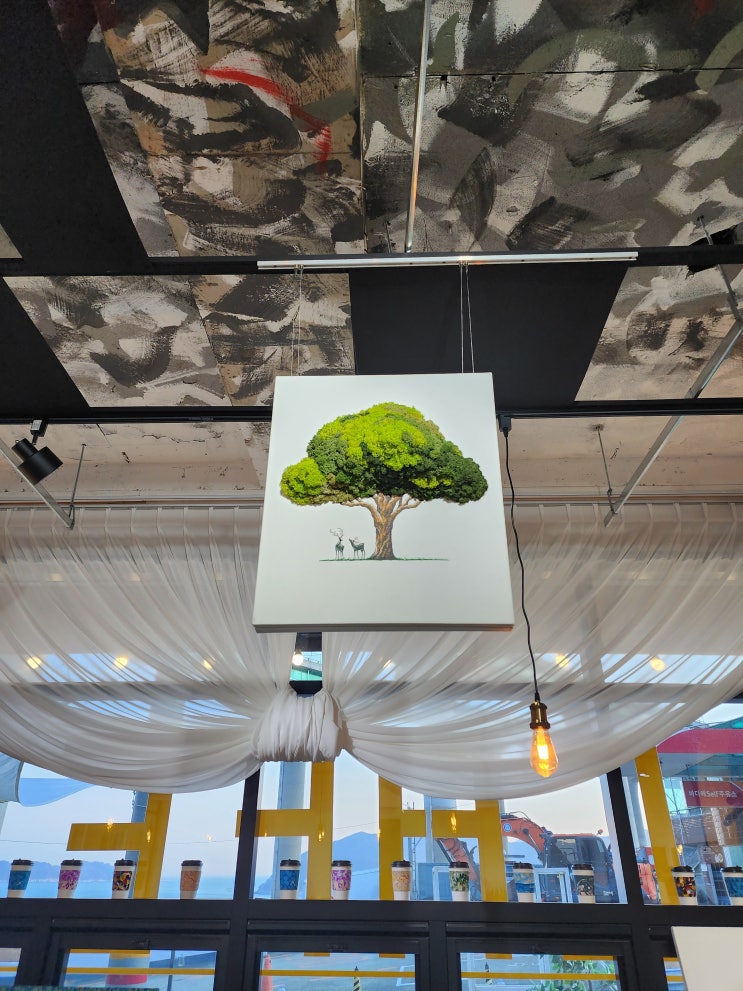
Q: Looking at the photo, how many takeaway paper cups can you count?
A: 12